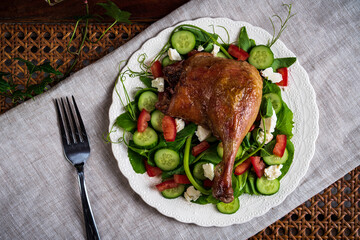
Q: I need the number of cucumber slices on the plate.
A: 15